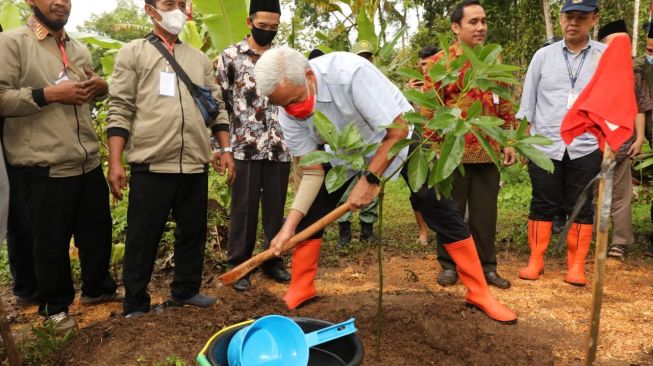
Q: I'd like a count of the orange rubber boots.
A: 4